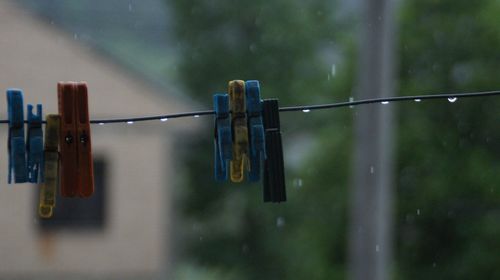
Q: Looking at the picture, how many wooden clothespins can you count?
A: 0